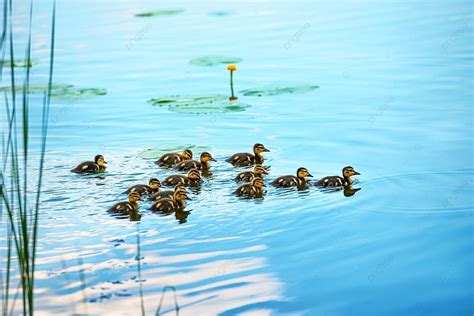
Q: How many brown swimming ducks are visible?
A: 13